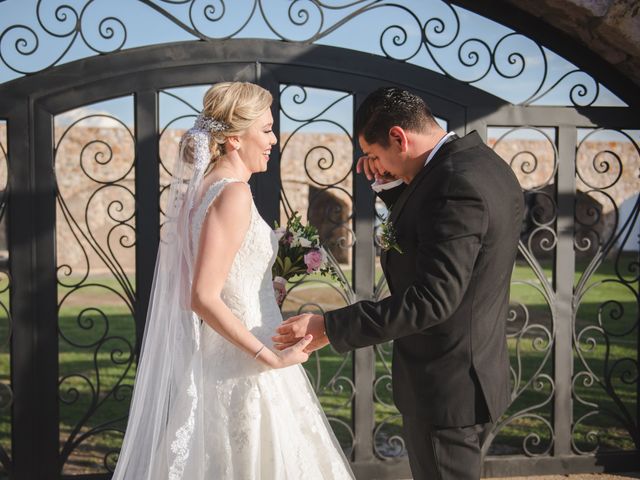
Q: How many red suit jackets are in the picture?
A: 0